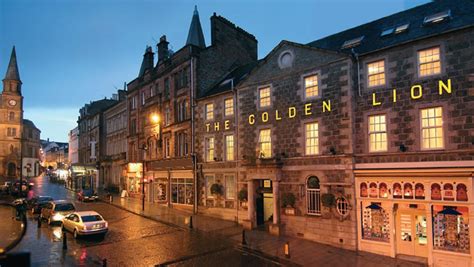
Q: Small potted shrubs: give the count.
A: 4